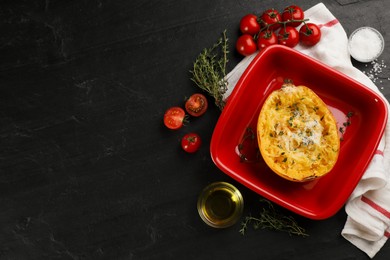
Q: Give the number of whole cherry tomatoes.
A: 8